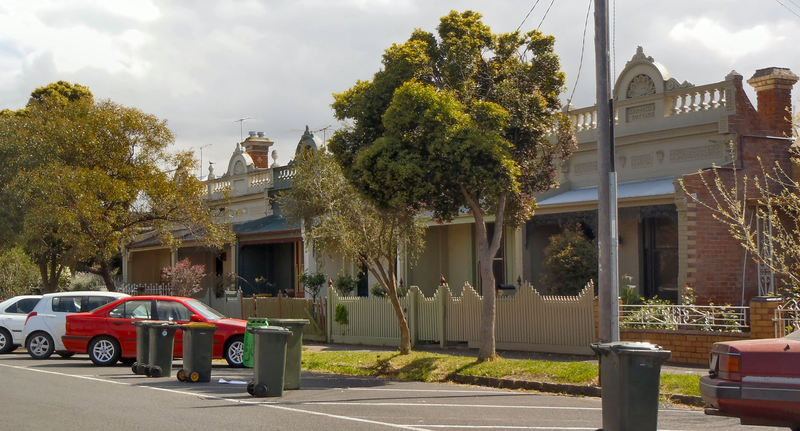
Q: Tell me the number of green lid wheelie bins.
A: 1